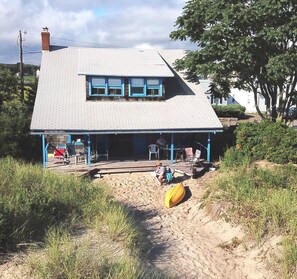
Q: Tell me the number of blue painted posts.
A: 4